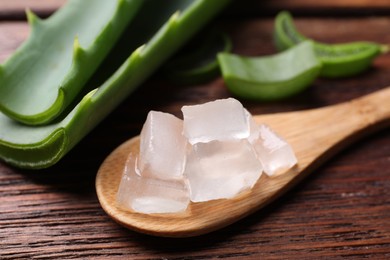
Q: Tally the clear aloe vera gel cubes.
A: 5